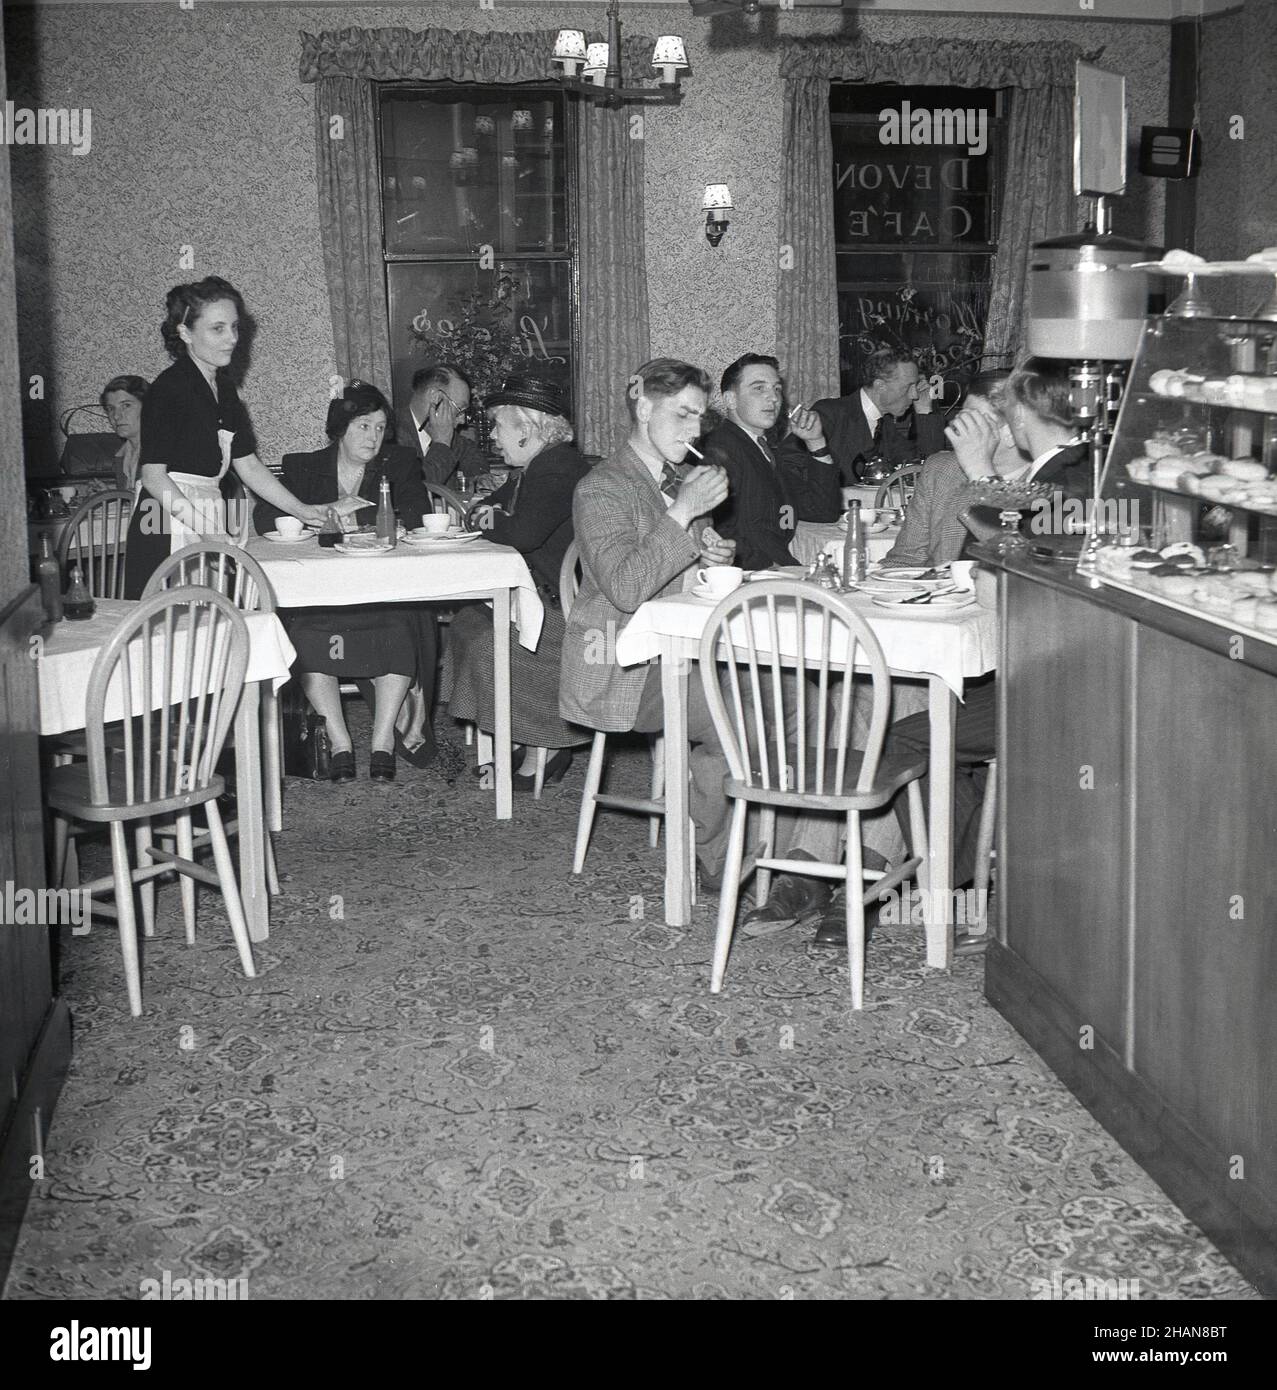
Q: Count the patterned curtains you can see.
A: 4